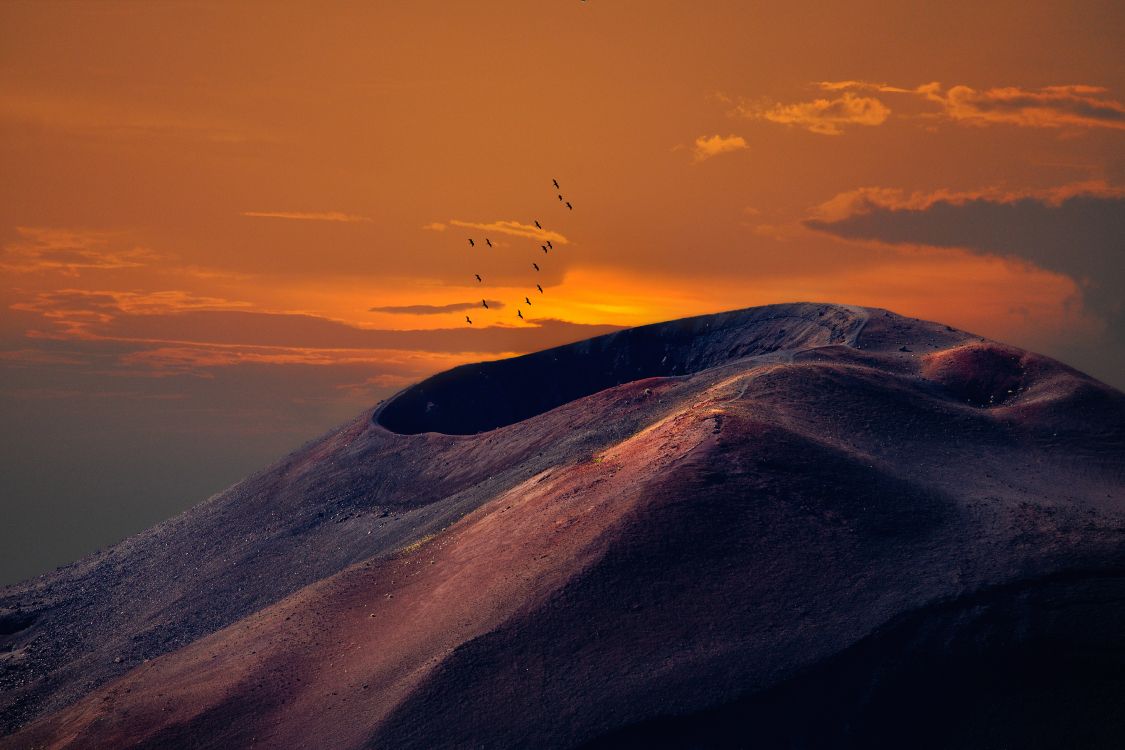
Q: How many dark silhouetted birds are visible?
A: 15